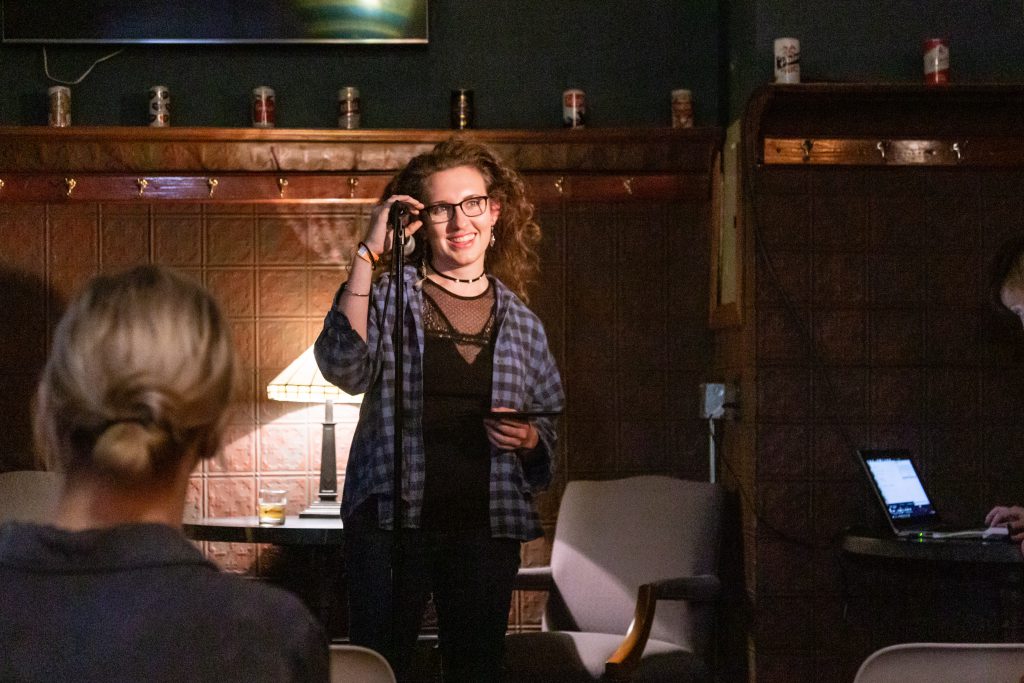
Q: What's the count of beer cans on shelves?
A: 9